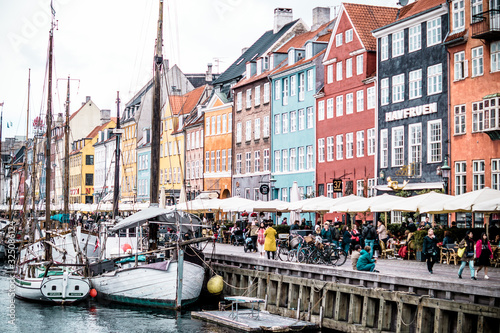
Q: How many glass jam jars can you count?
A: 0